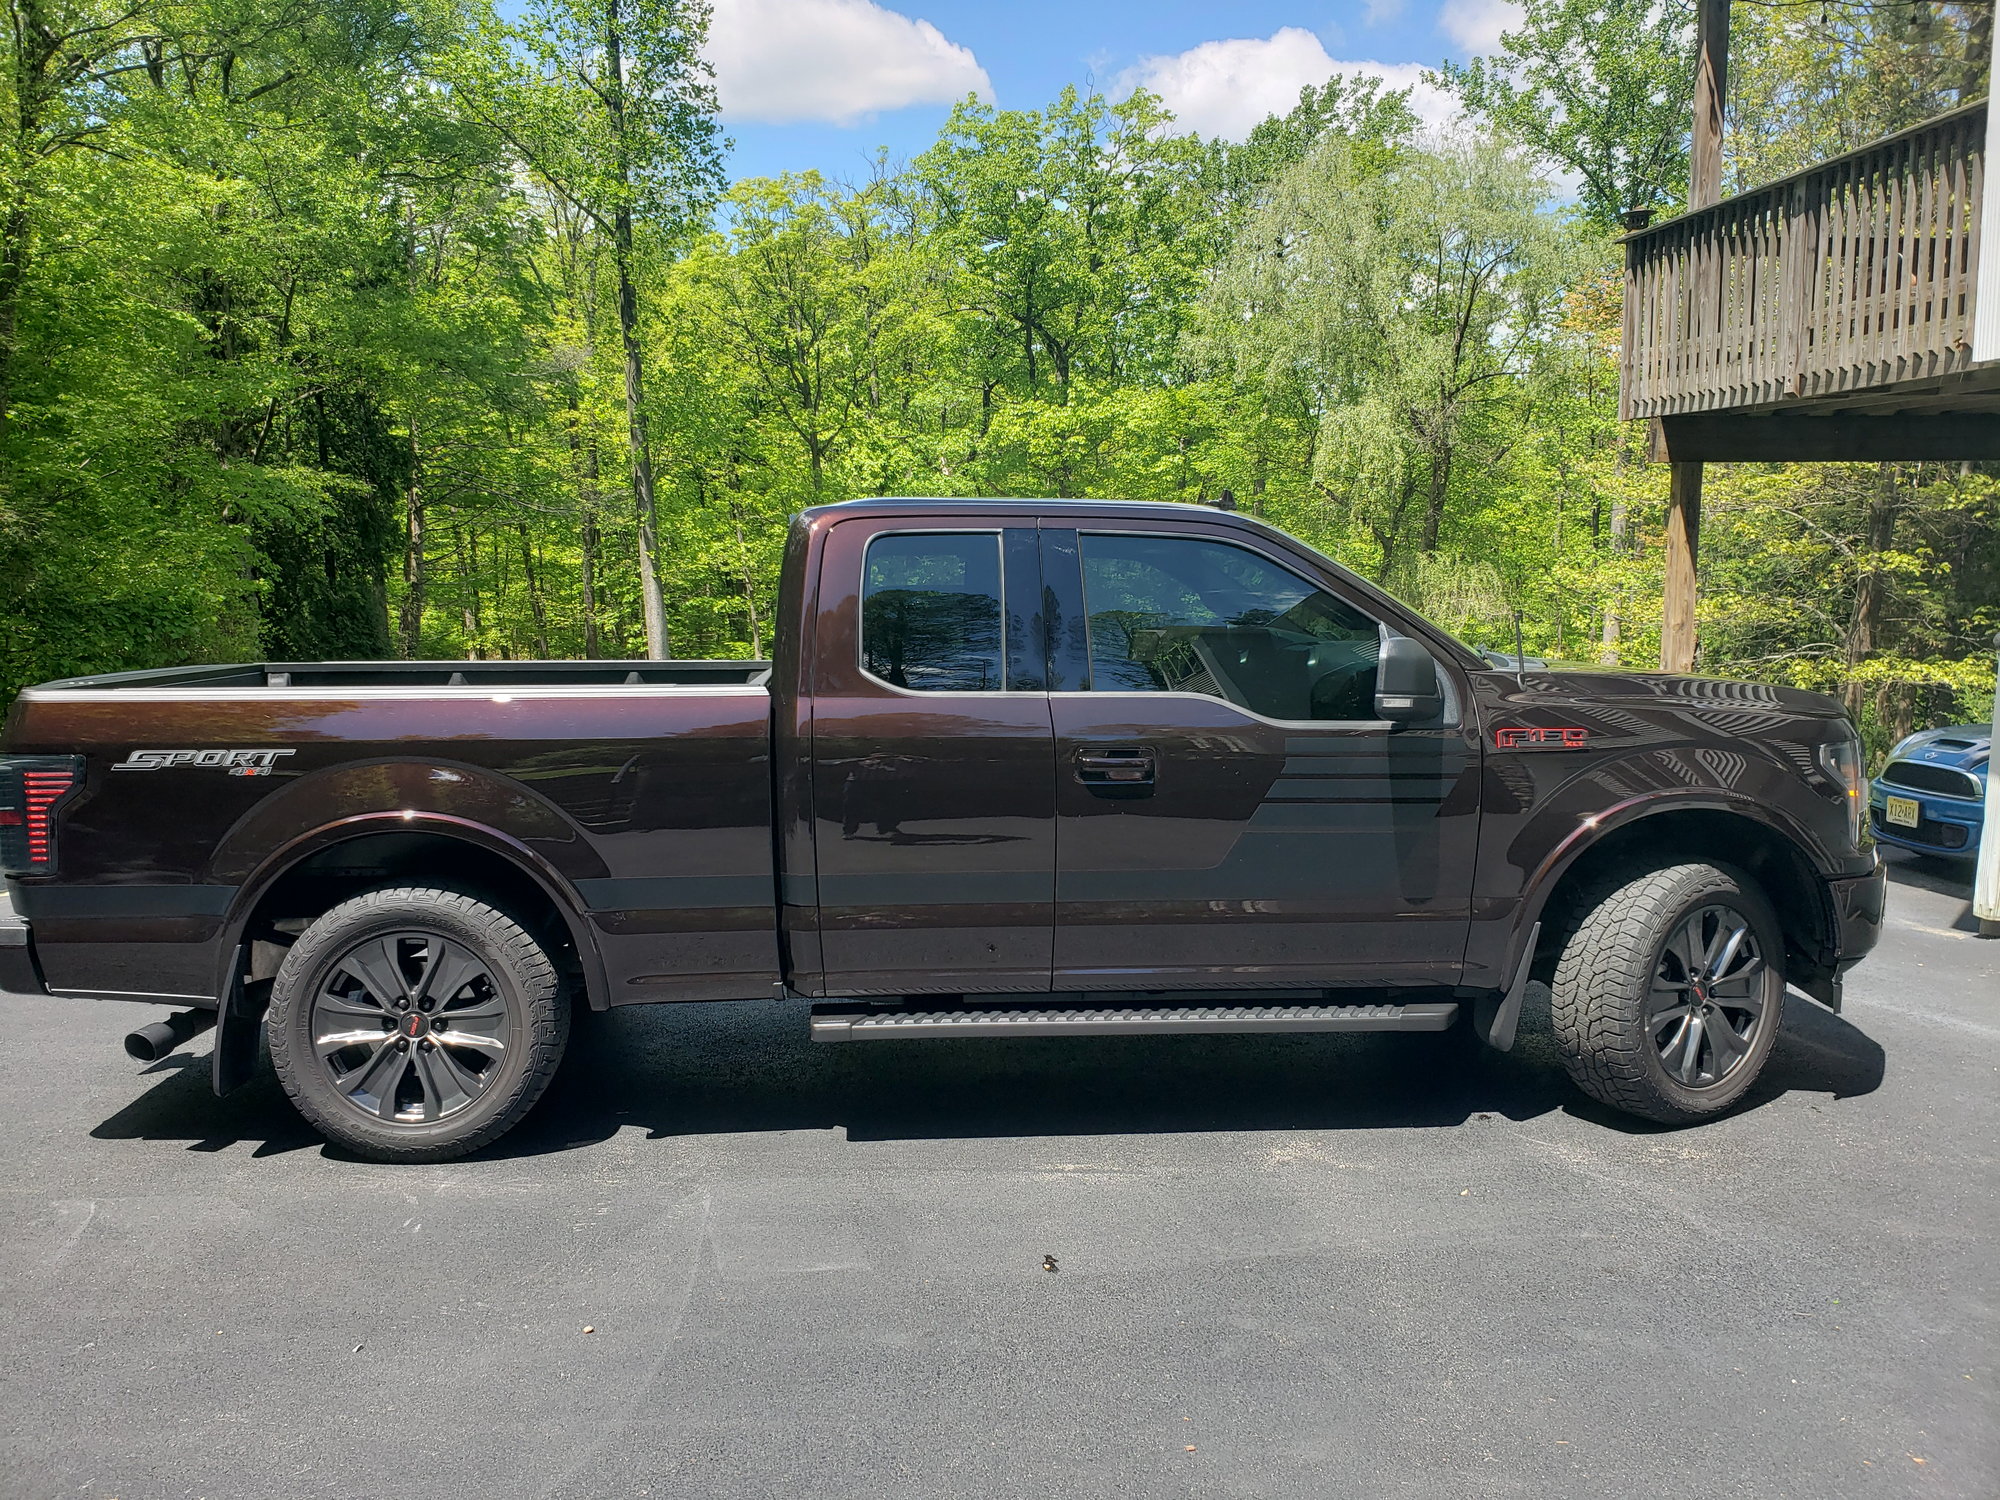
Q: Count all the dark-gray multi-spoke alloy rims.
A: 2